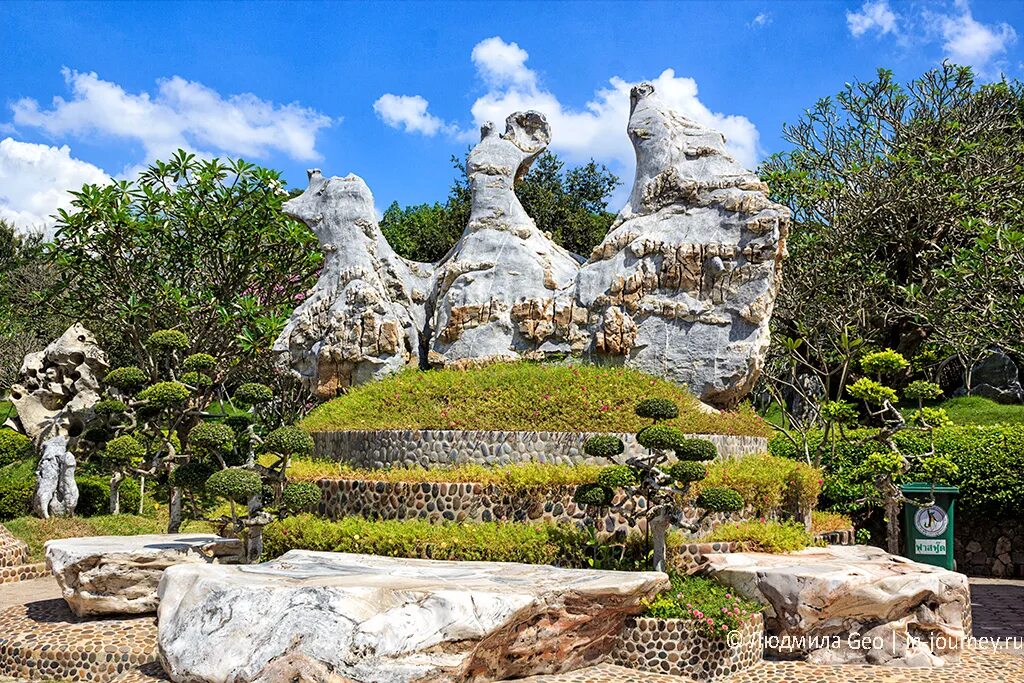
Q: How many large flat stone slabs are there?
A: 3